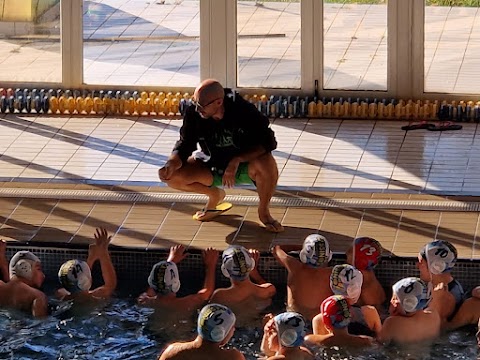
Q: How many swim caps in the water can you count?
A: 12